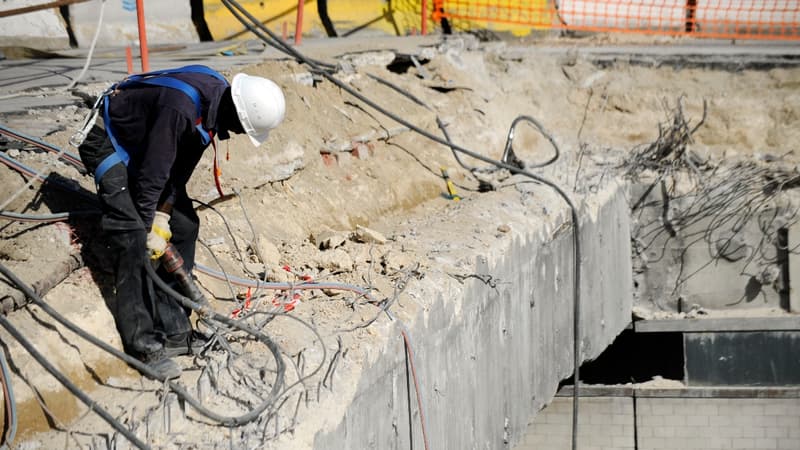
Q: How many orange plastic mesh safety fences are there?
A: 1